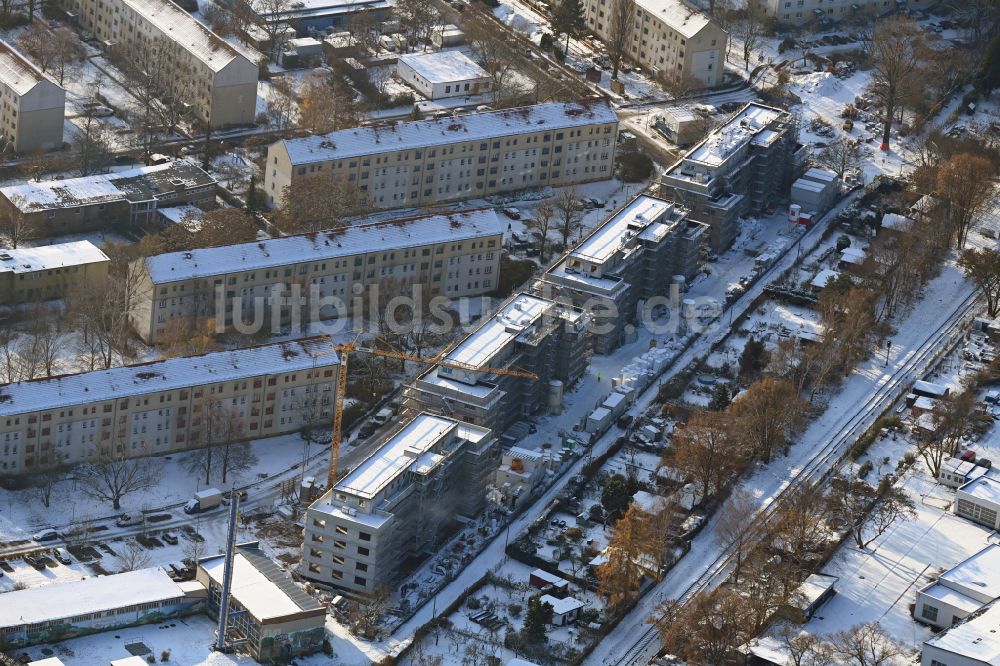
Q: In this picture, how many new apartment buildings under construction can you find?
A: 4